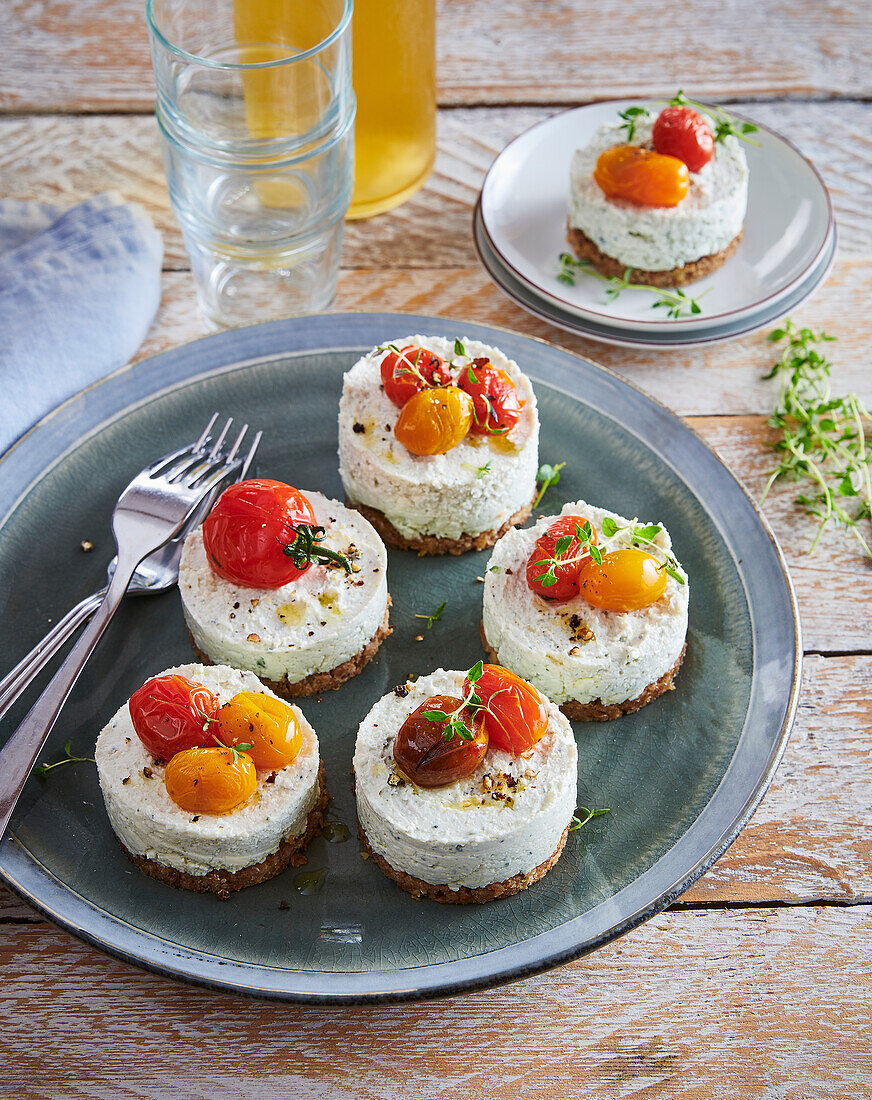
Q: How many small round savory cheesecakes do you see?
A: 6